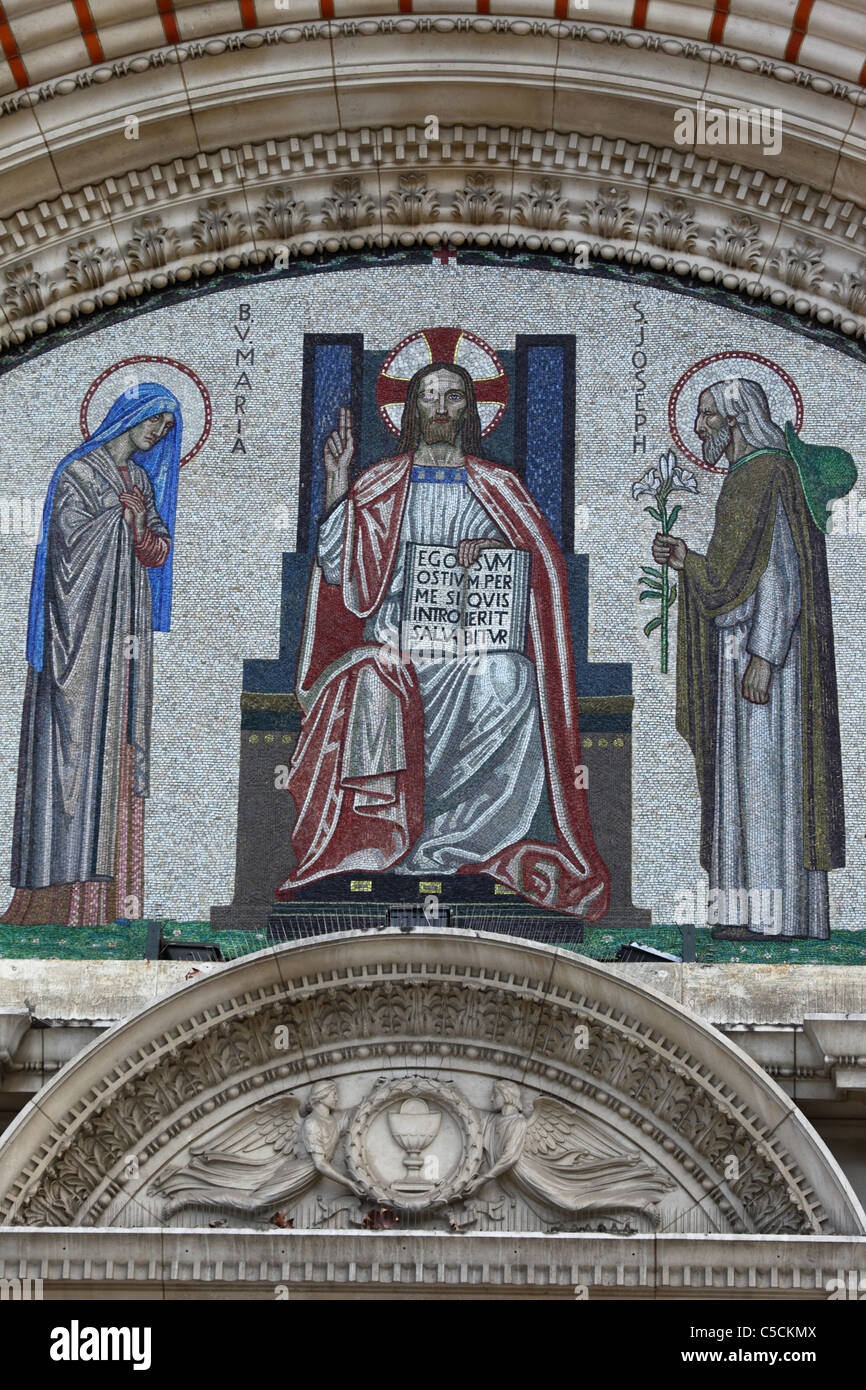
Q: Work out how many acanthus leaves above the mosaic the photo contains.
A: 14